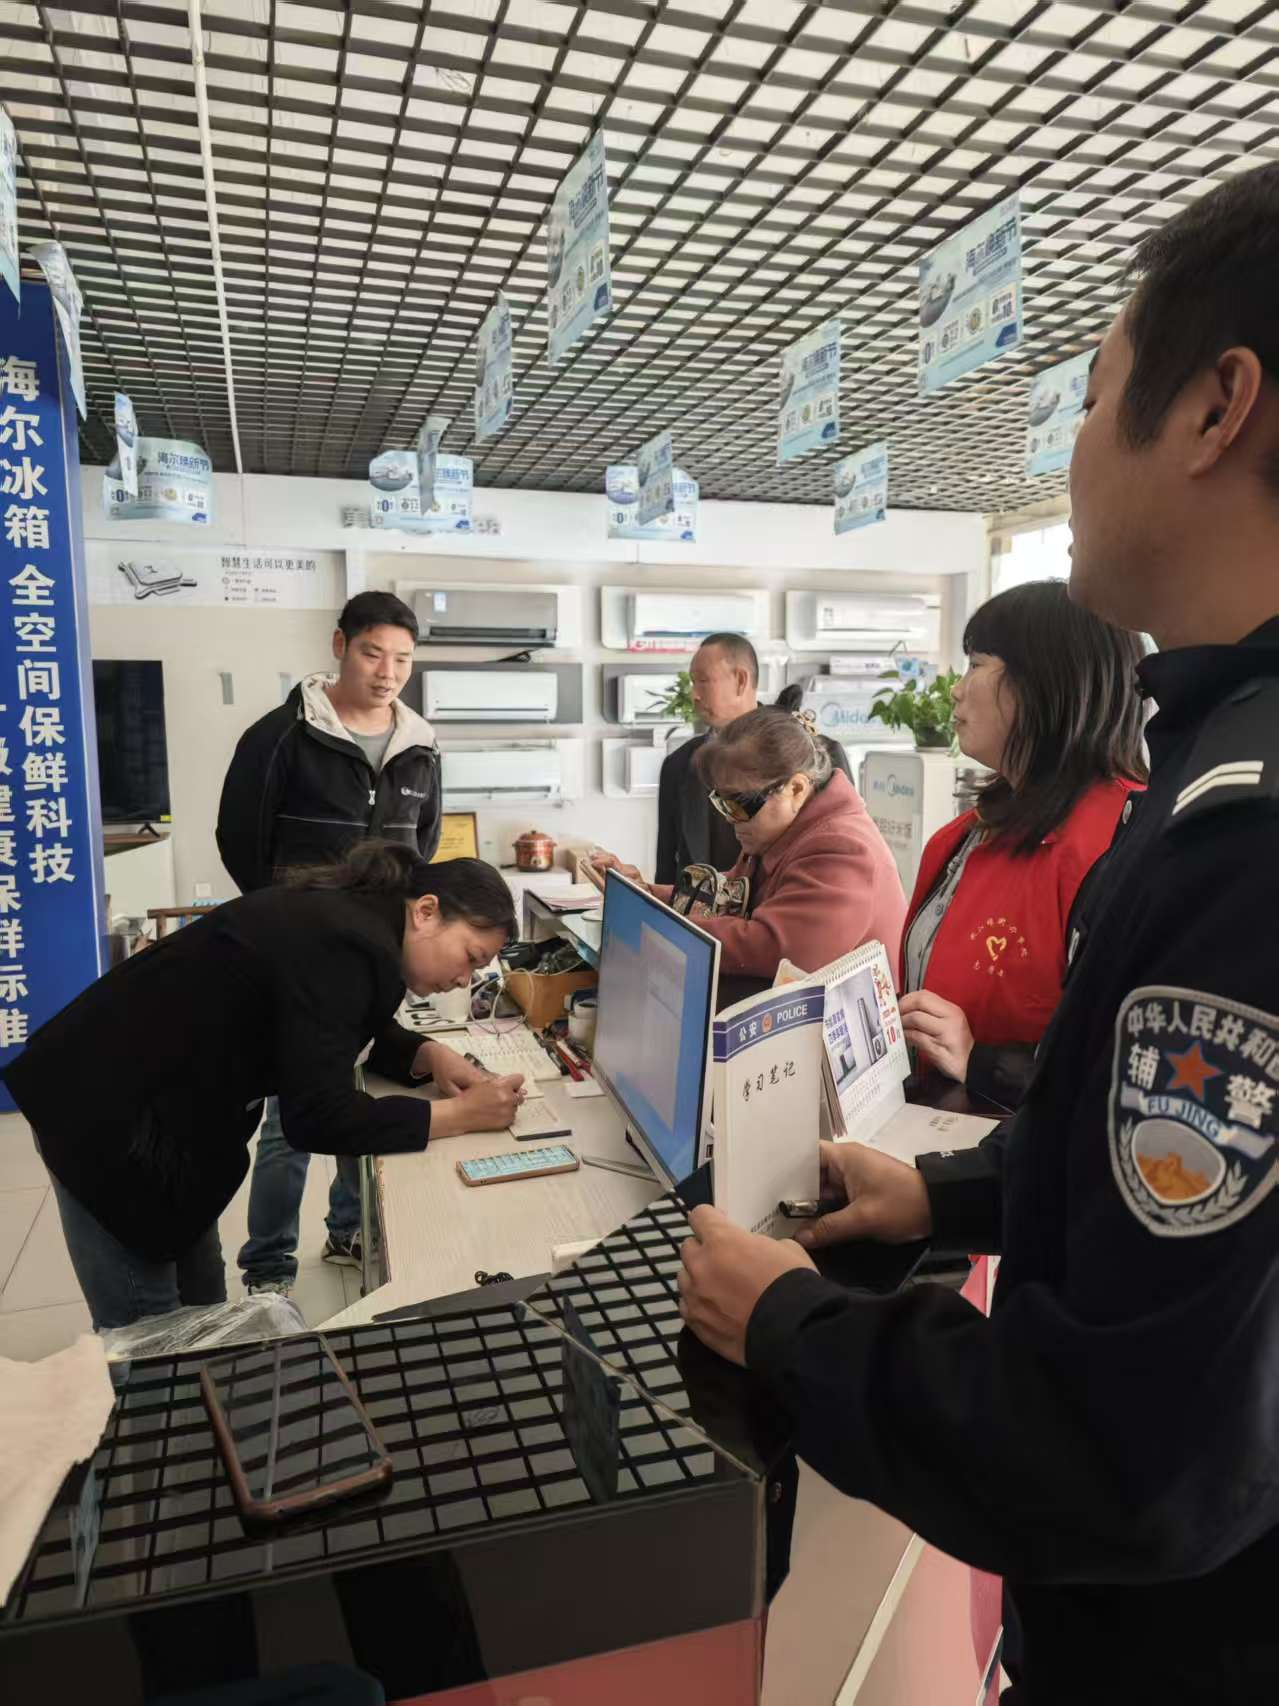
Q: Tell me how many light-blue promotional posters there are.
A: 14